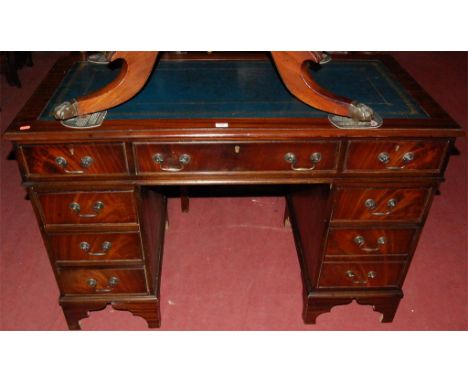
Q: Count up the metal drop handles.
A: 10